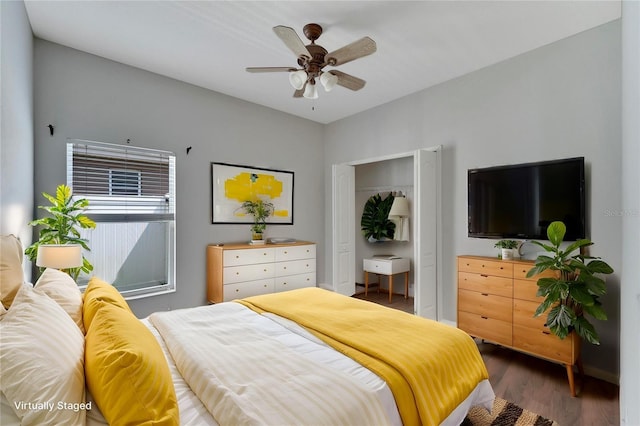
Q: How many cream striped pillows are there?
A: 2